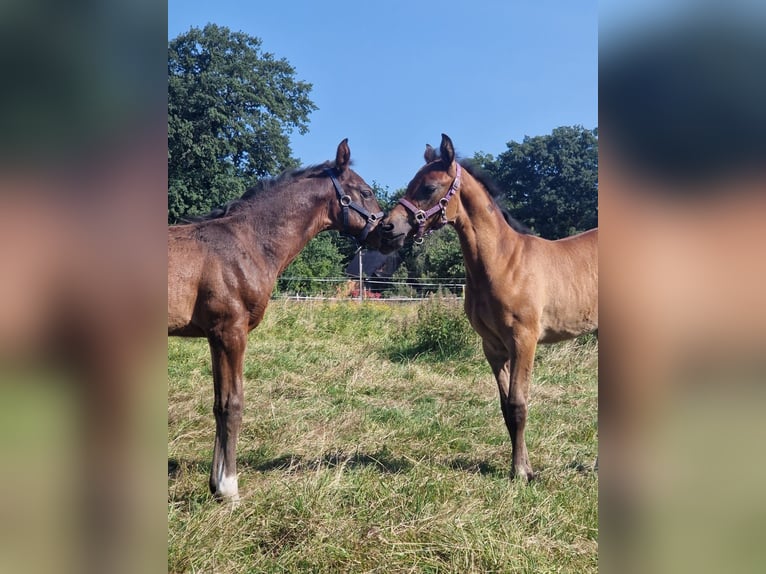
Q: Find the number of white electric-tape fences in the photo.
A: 1